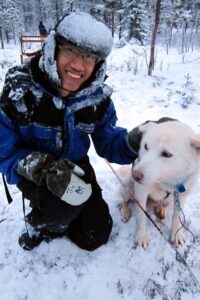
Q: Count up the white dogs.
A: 1